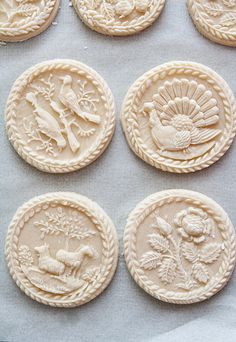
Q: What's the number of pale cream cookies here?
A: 7